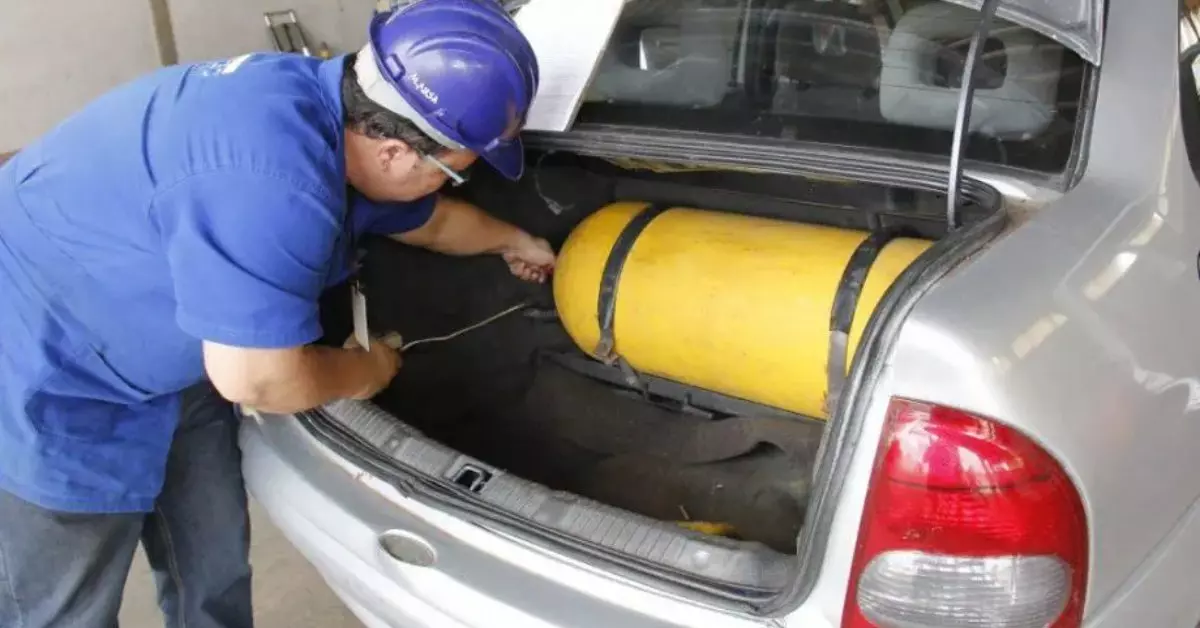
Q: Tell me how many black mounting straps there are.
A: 2